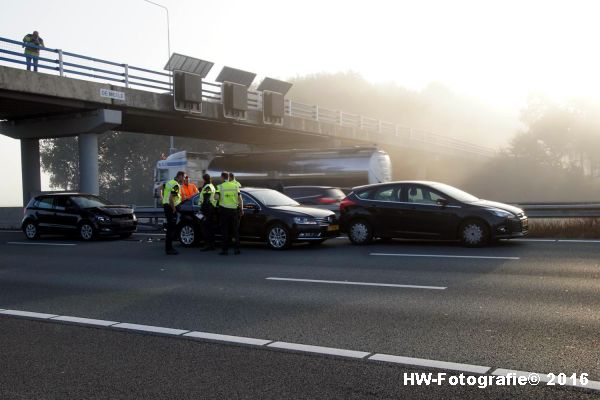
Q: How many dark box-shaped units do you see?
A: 3